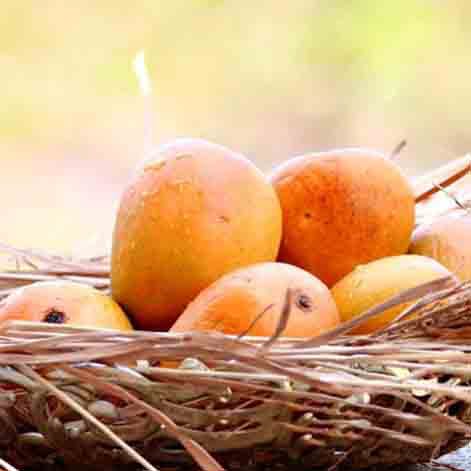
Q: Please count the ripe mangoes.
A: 6